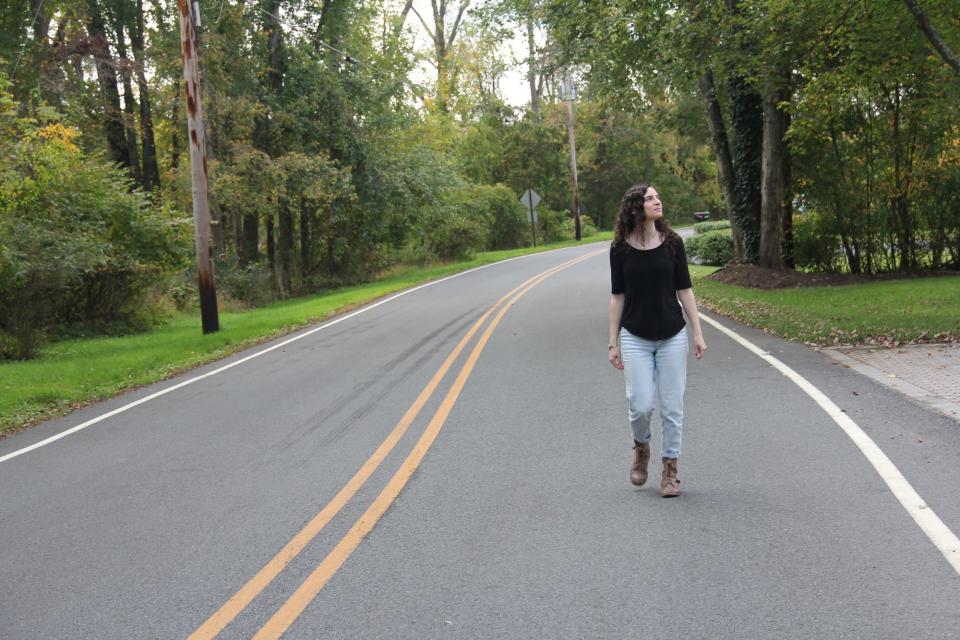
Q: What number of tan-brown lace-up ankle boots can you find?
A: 2